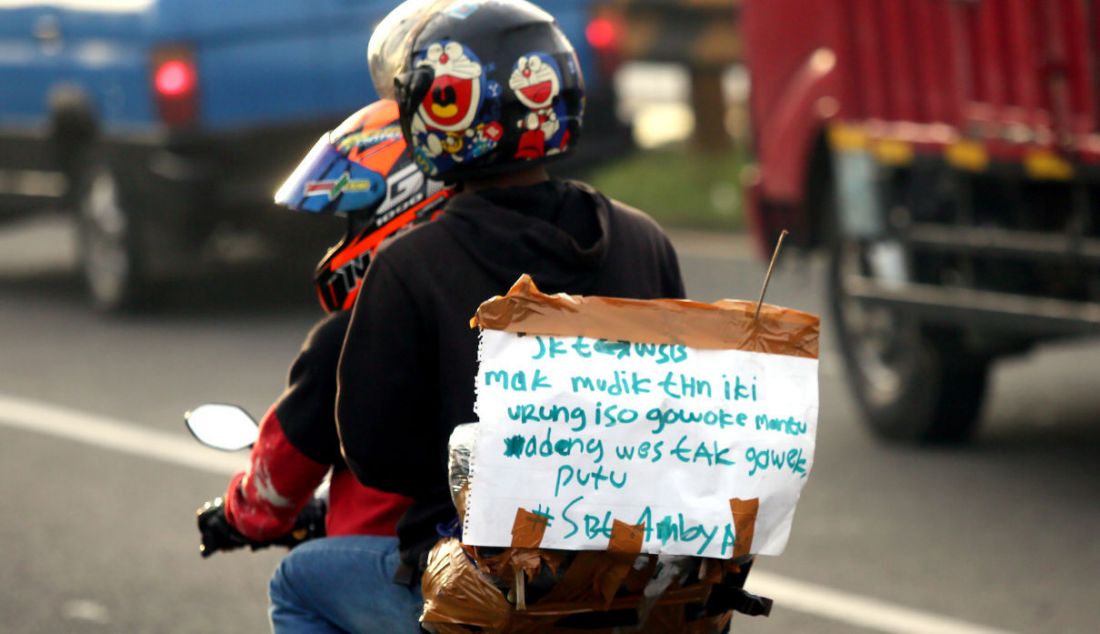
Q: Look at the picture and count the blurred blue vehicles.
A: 1